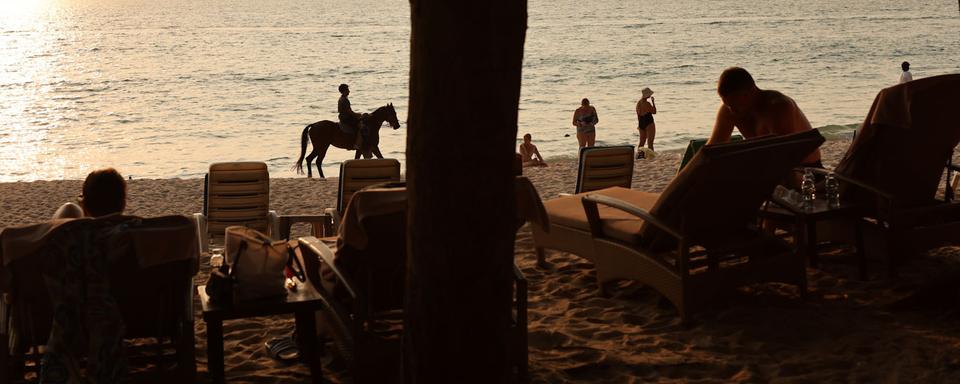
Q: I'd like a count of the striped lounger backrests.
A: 3